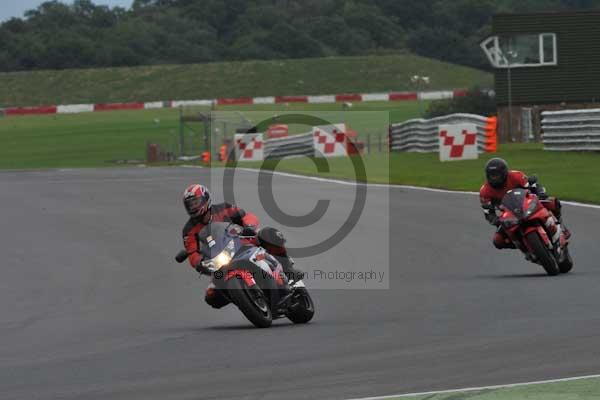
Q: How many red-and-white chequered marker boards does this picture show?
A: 3